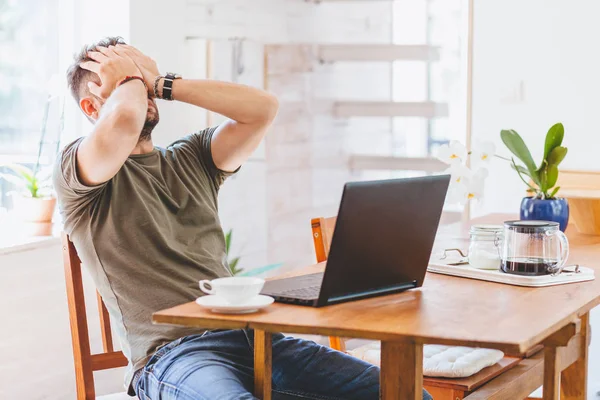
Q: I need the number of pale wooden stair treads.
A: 3